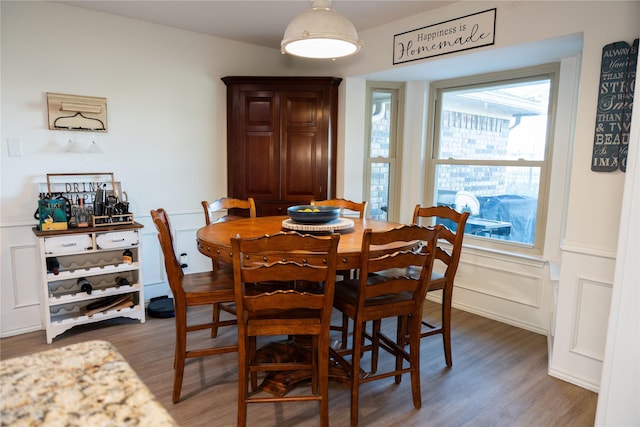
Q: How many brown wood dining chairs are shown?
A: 6